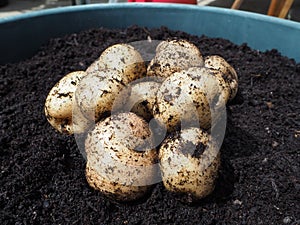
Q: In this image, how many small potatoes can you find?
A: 9